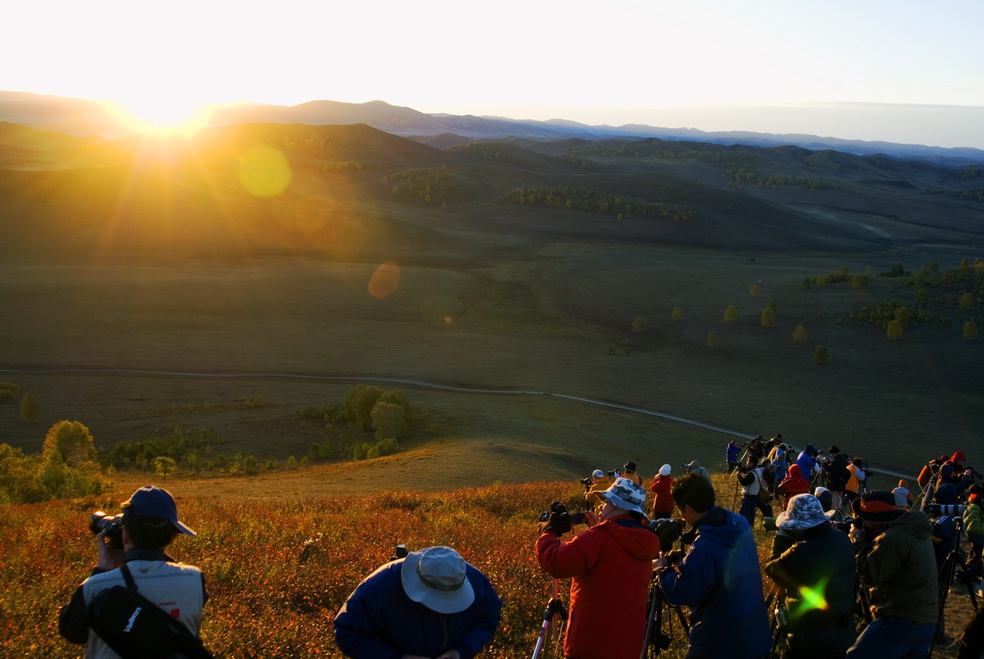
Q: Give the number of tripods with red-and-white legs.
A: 1